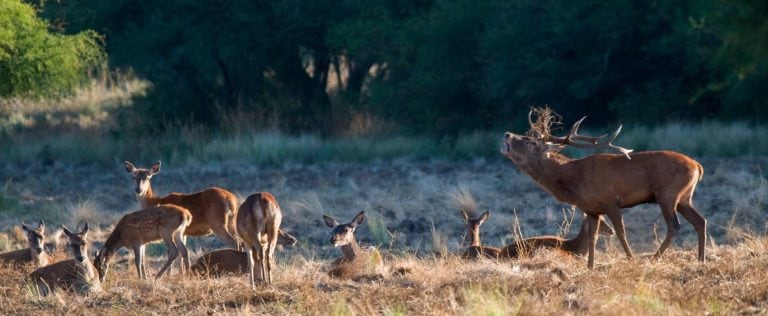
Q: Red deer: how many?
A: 10